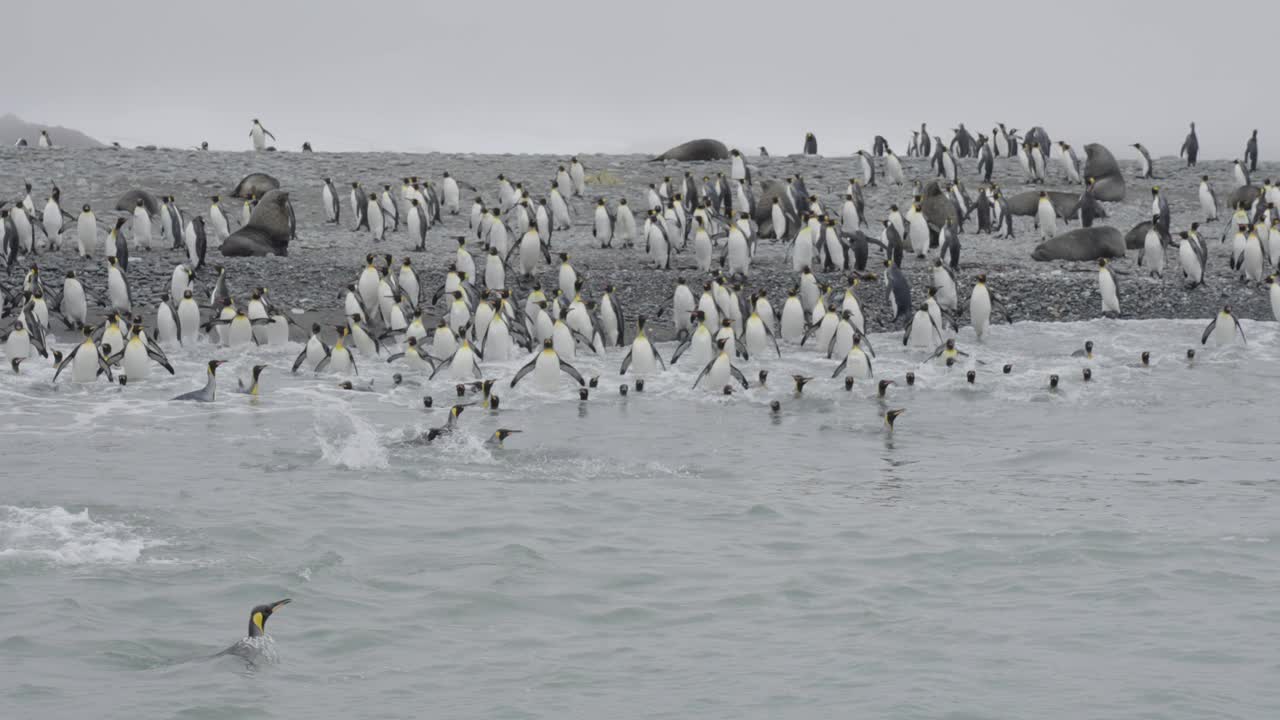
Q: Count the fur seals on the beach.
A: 11